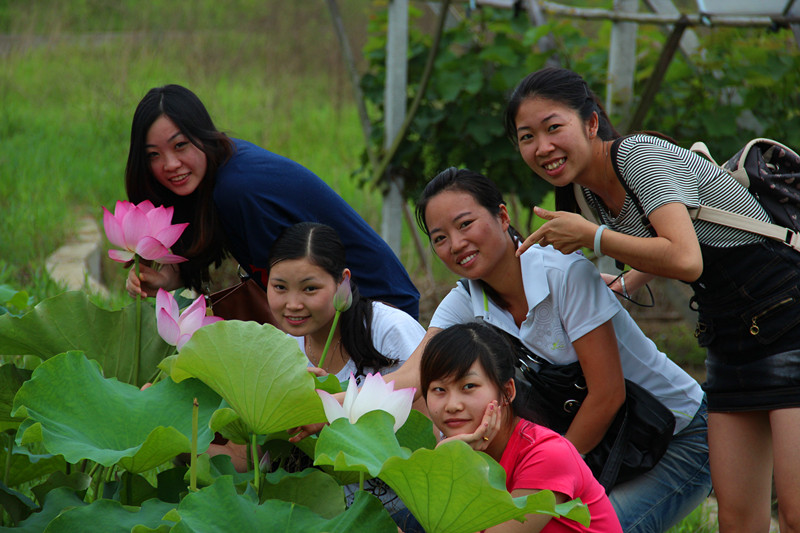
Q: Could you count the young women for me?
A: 5